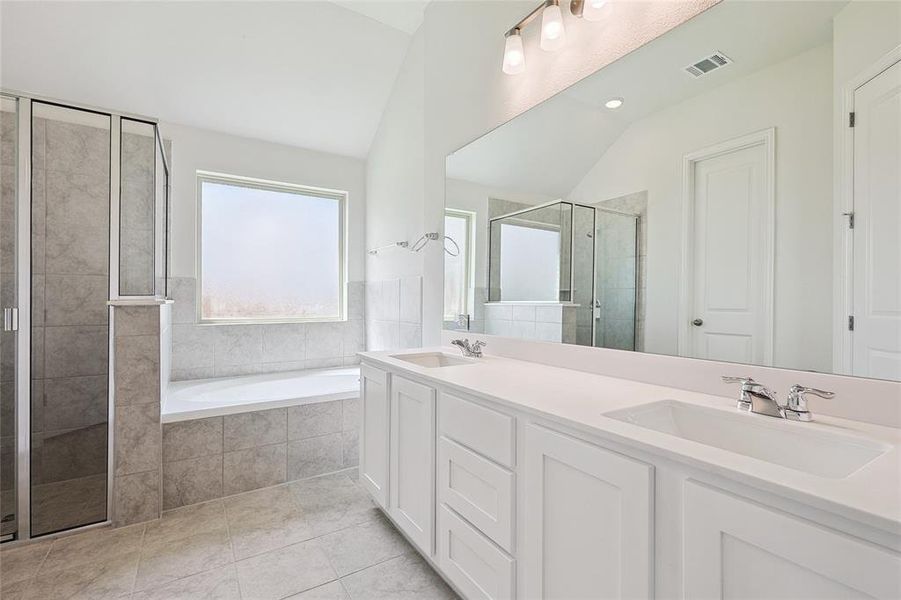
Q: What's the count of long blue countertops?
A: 0